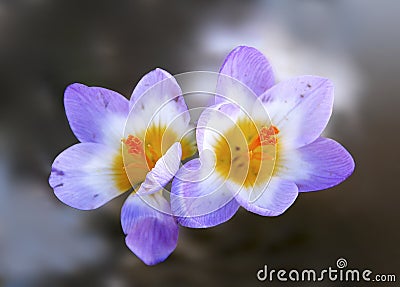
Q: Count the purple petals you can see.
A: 11